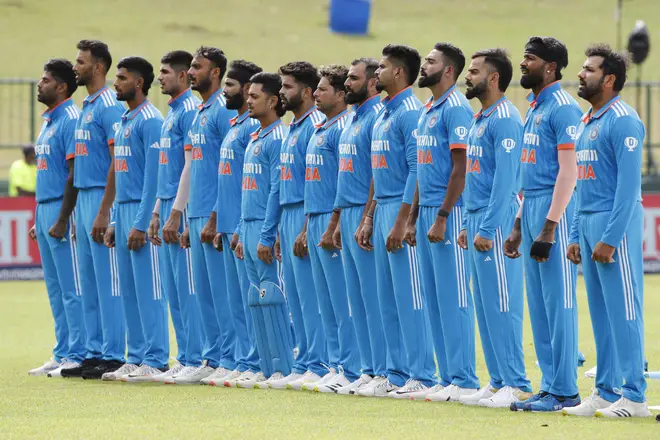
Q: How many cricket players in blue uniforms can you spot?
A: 15